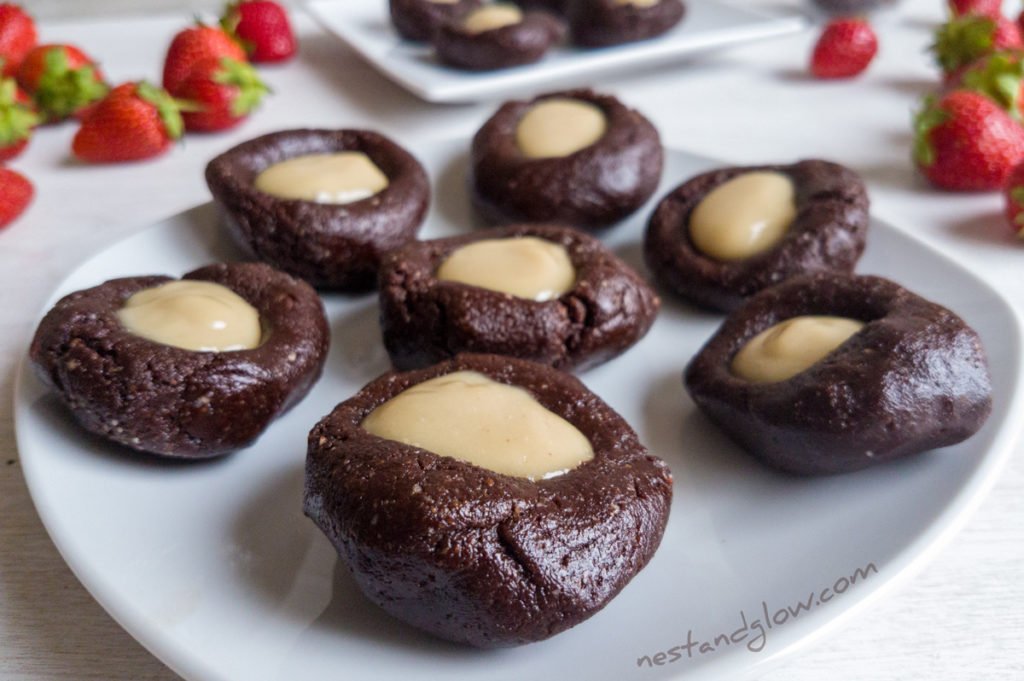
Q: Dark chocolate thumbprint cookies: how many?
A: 11